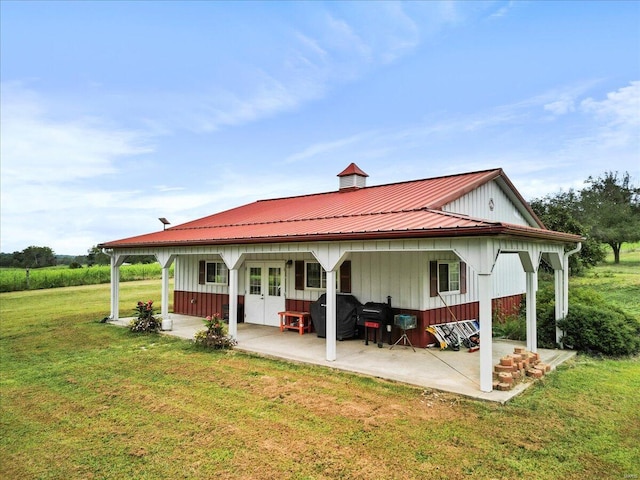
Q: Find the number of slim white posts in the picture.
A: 7